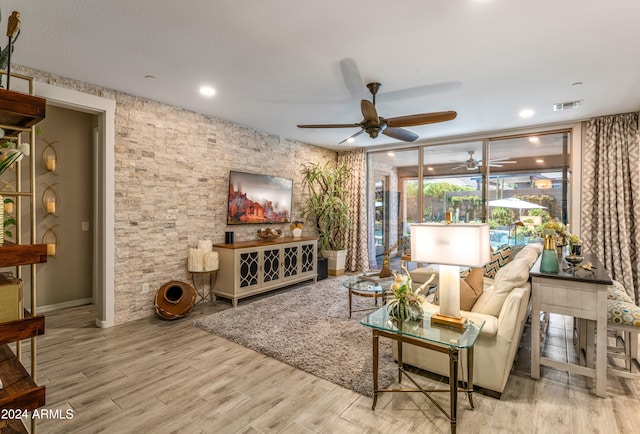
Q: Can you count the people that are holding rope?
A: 0